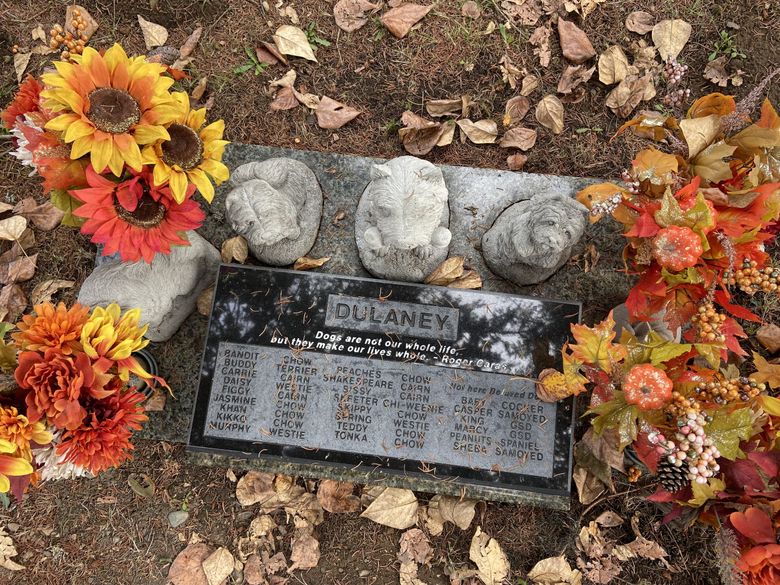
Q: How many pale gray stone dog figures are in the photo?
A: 4